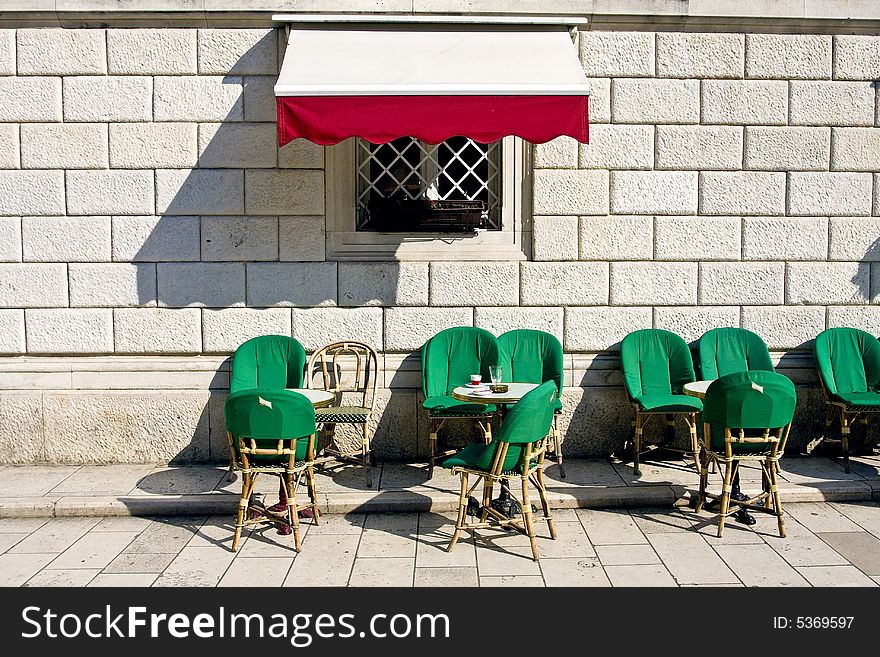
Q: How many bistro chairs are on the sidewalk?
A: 10